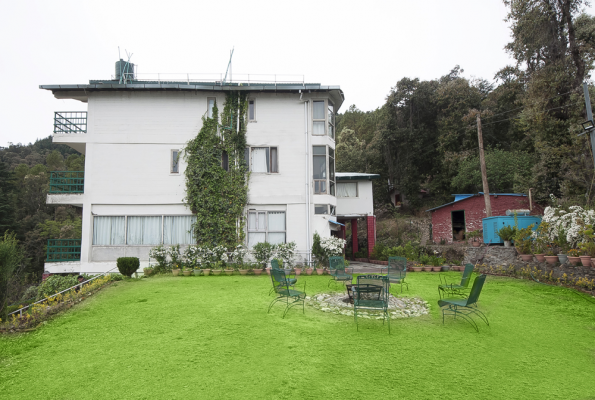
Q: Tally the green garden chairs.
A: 7